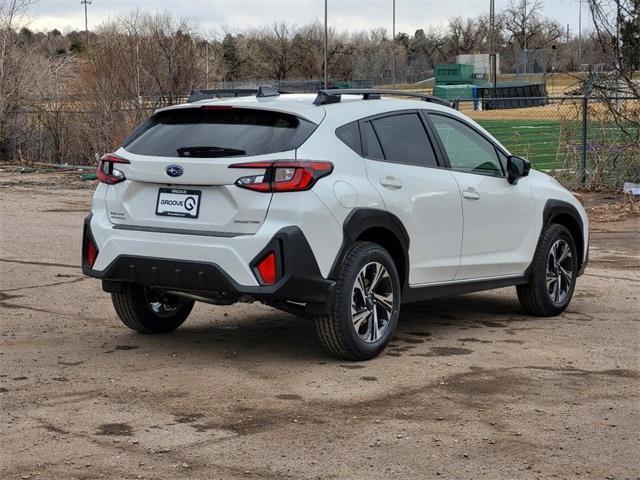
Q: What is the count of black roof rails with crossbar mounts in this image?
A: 2